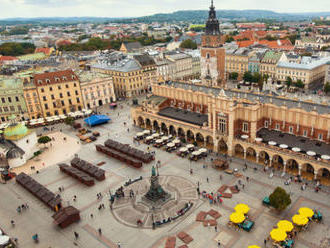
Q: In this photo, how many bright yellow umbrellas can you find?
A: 7